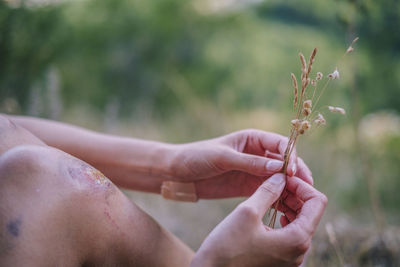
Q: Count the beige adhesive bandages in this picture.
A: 1